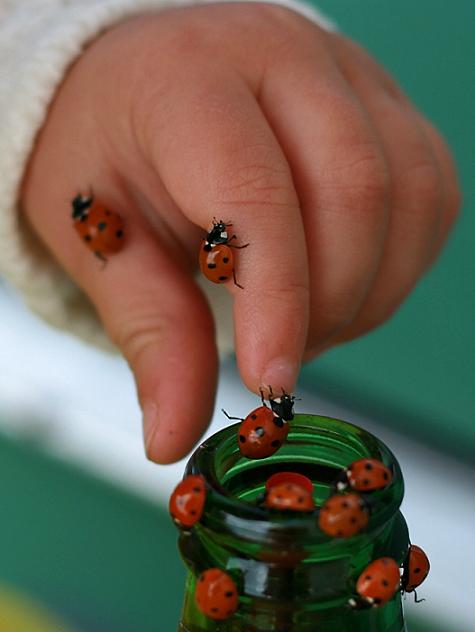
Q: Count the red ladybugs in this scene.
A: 10